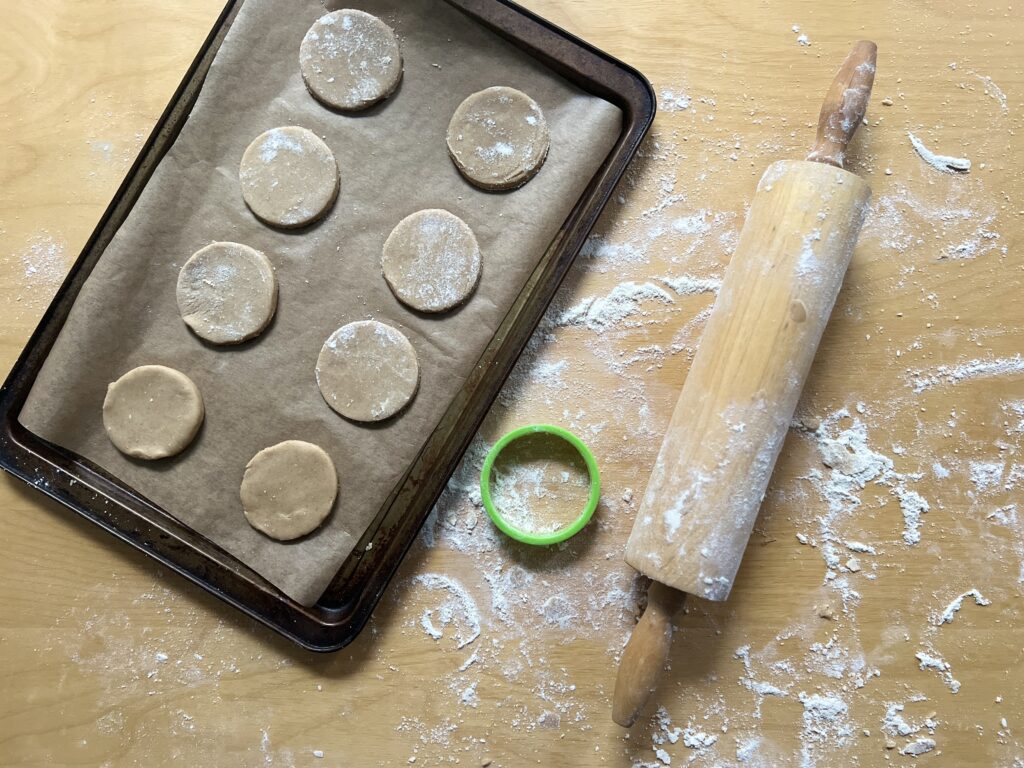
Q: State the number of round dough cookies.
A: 8